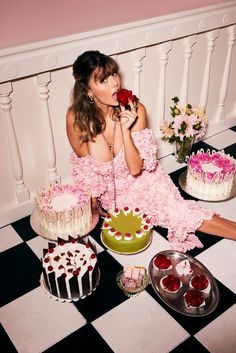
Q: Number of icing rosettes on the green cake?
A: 12